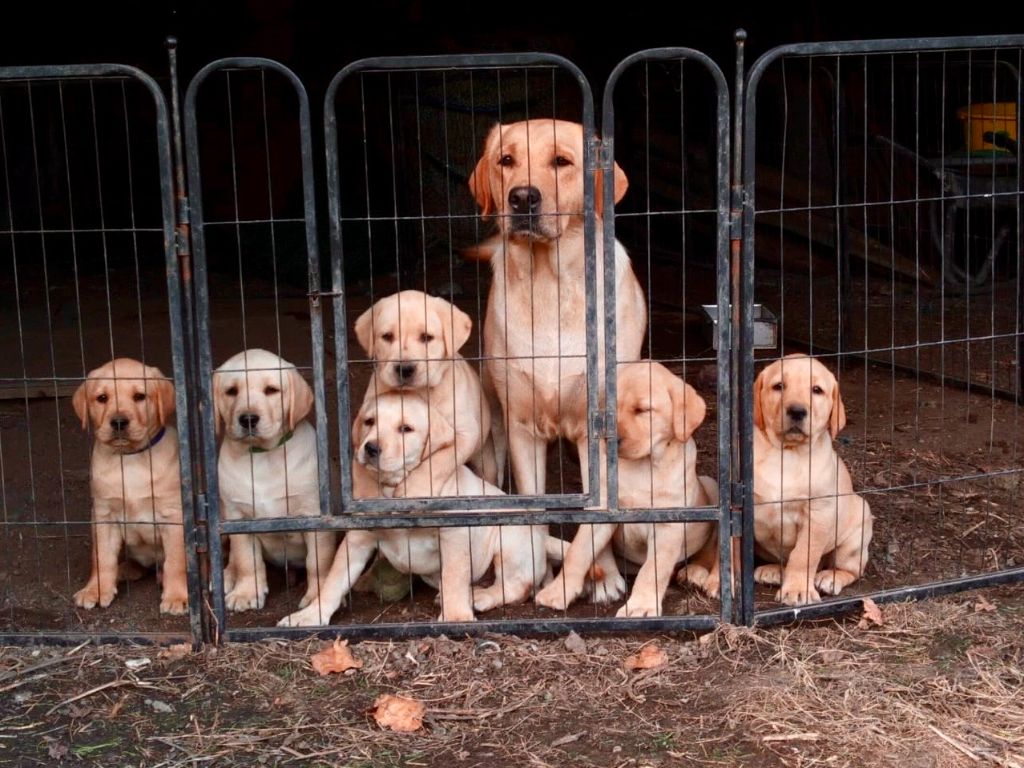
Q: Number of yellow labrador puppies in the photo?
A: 6